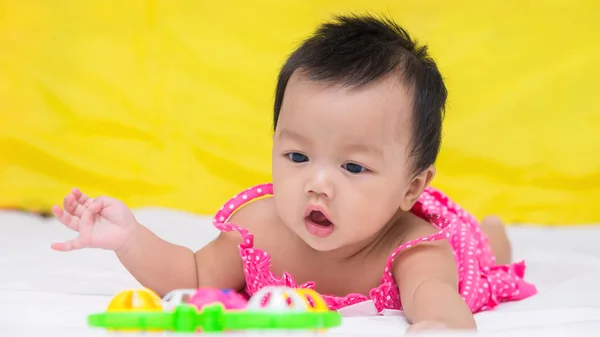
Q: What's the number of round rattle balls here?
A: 5